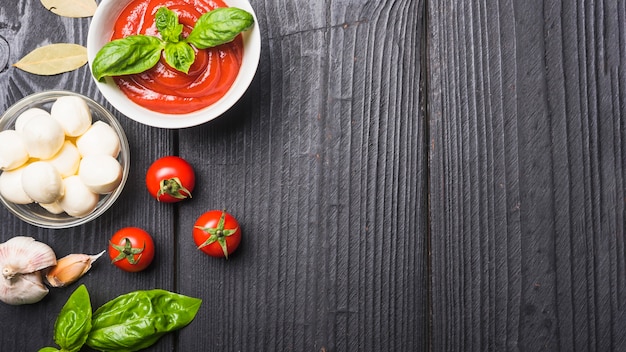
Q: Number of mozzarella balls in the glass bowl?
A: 11